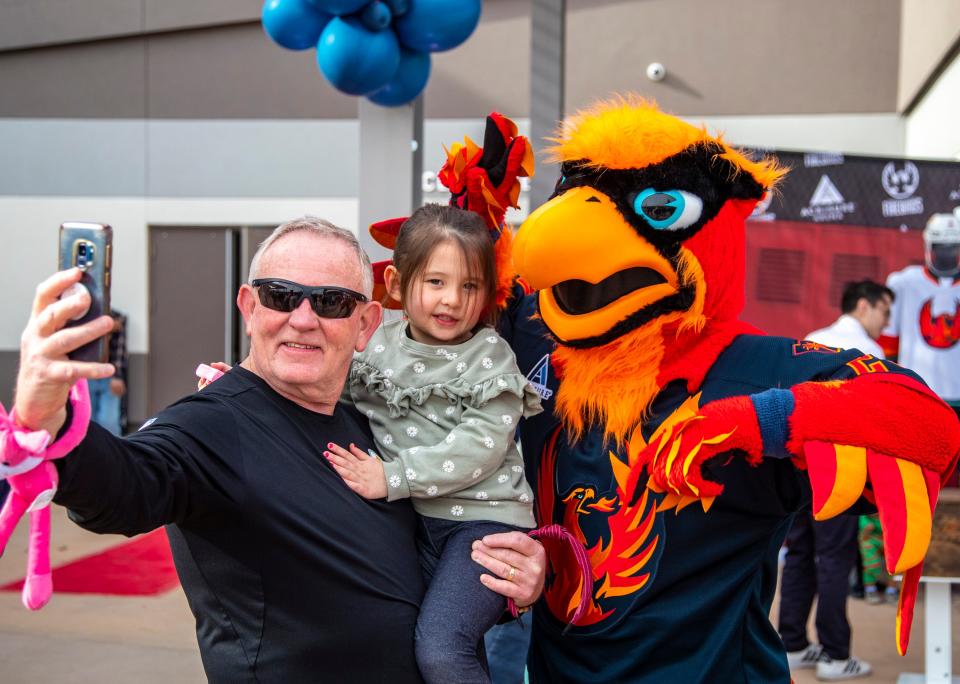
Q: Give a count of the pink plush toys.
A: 1